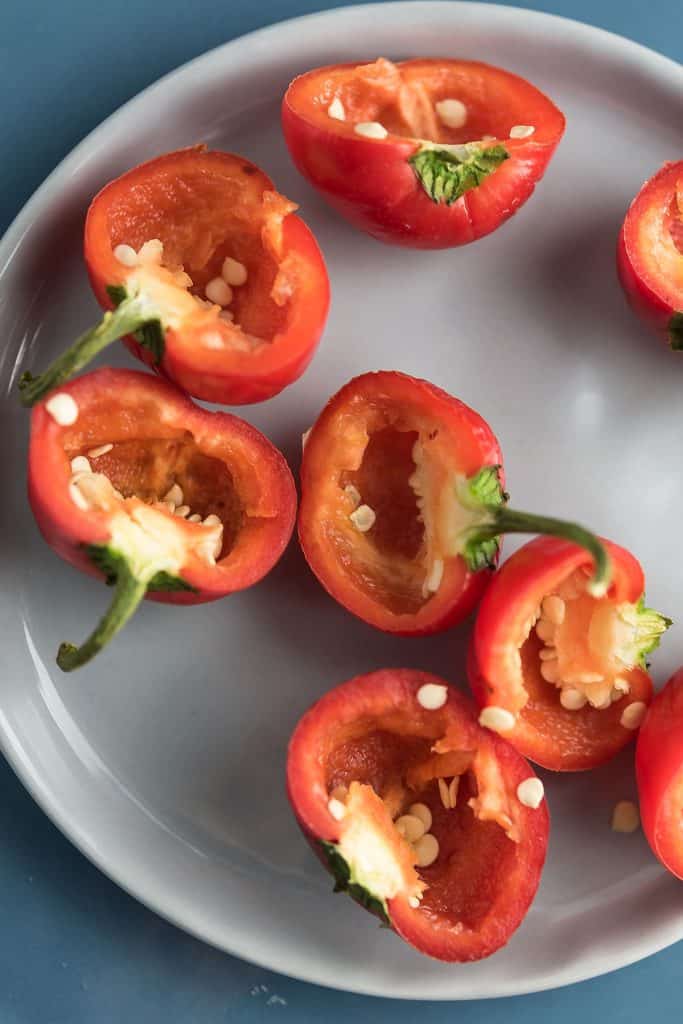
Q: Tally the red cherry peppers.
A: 8